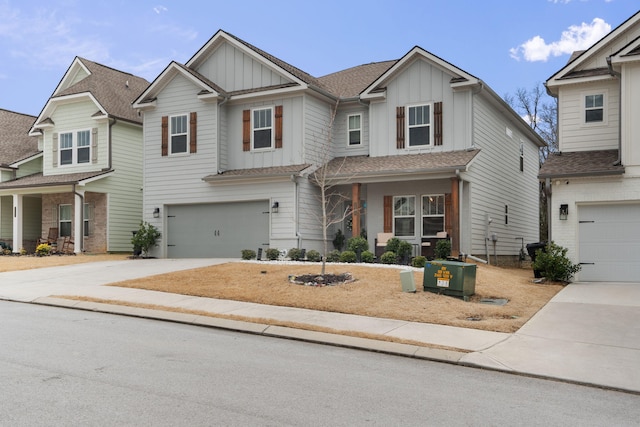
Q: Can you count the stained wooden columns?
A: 2